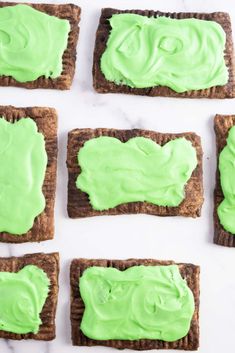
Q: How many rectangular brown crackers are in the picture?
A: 7